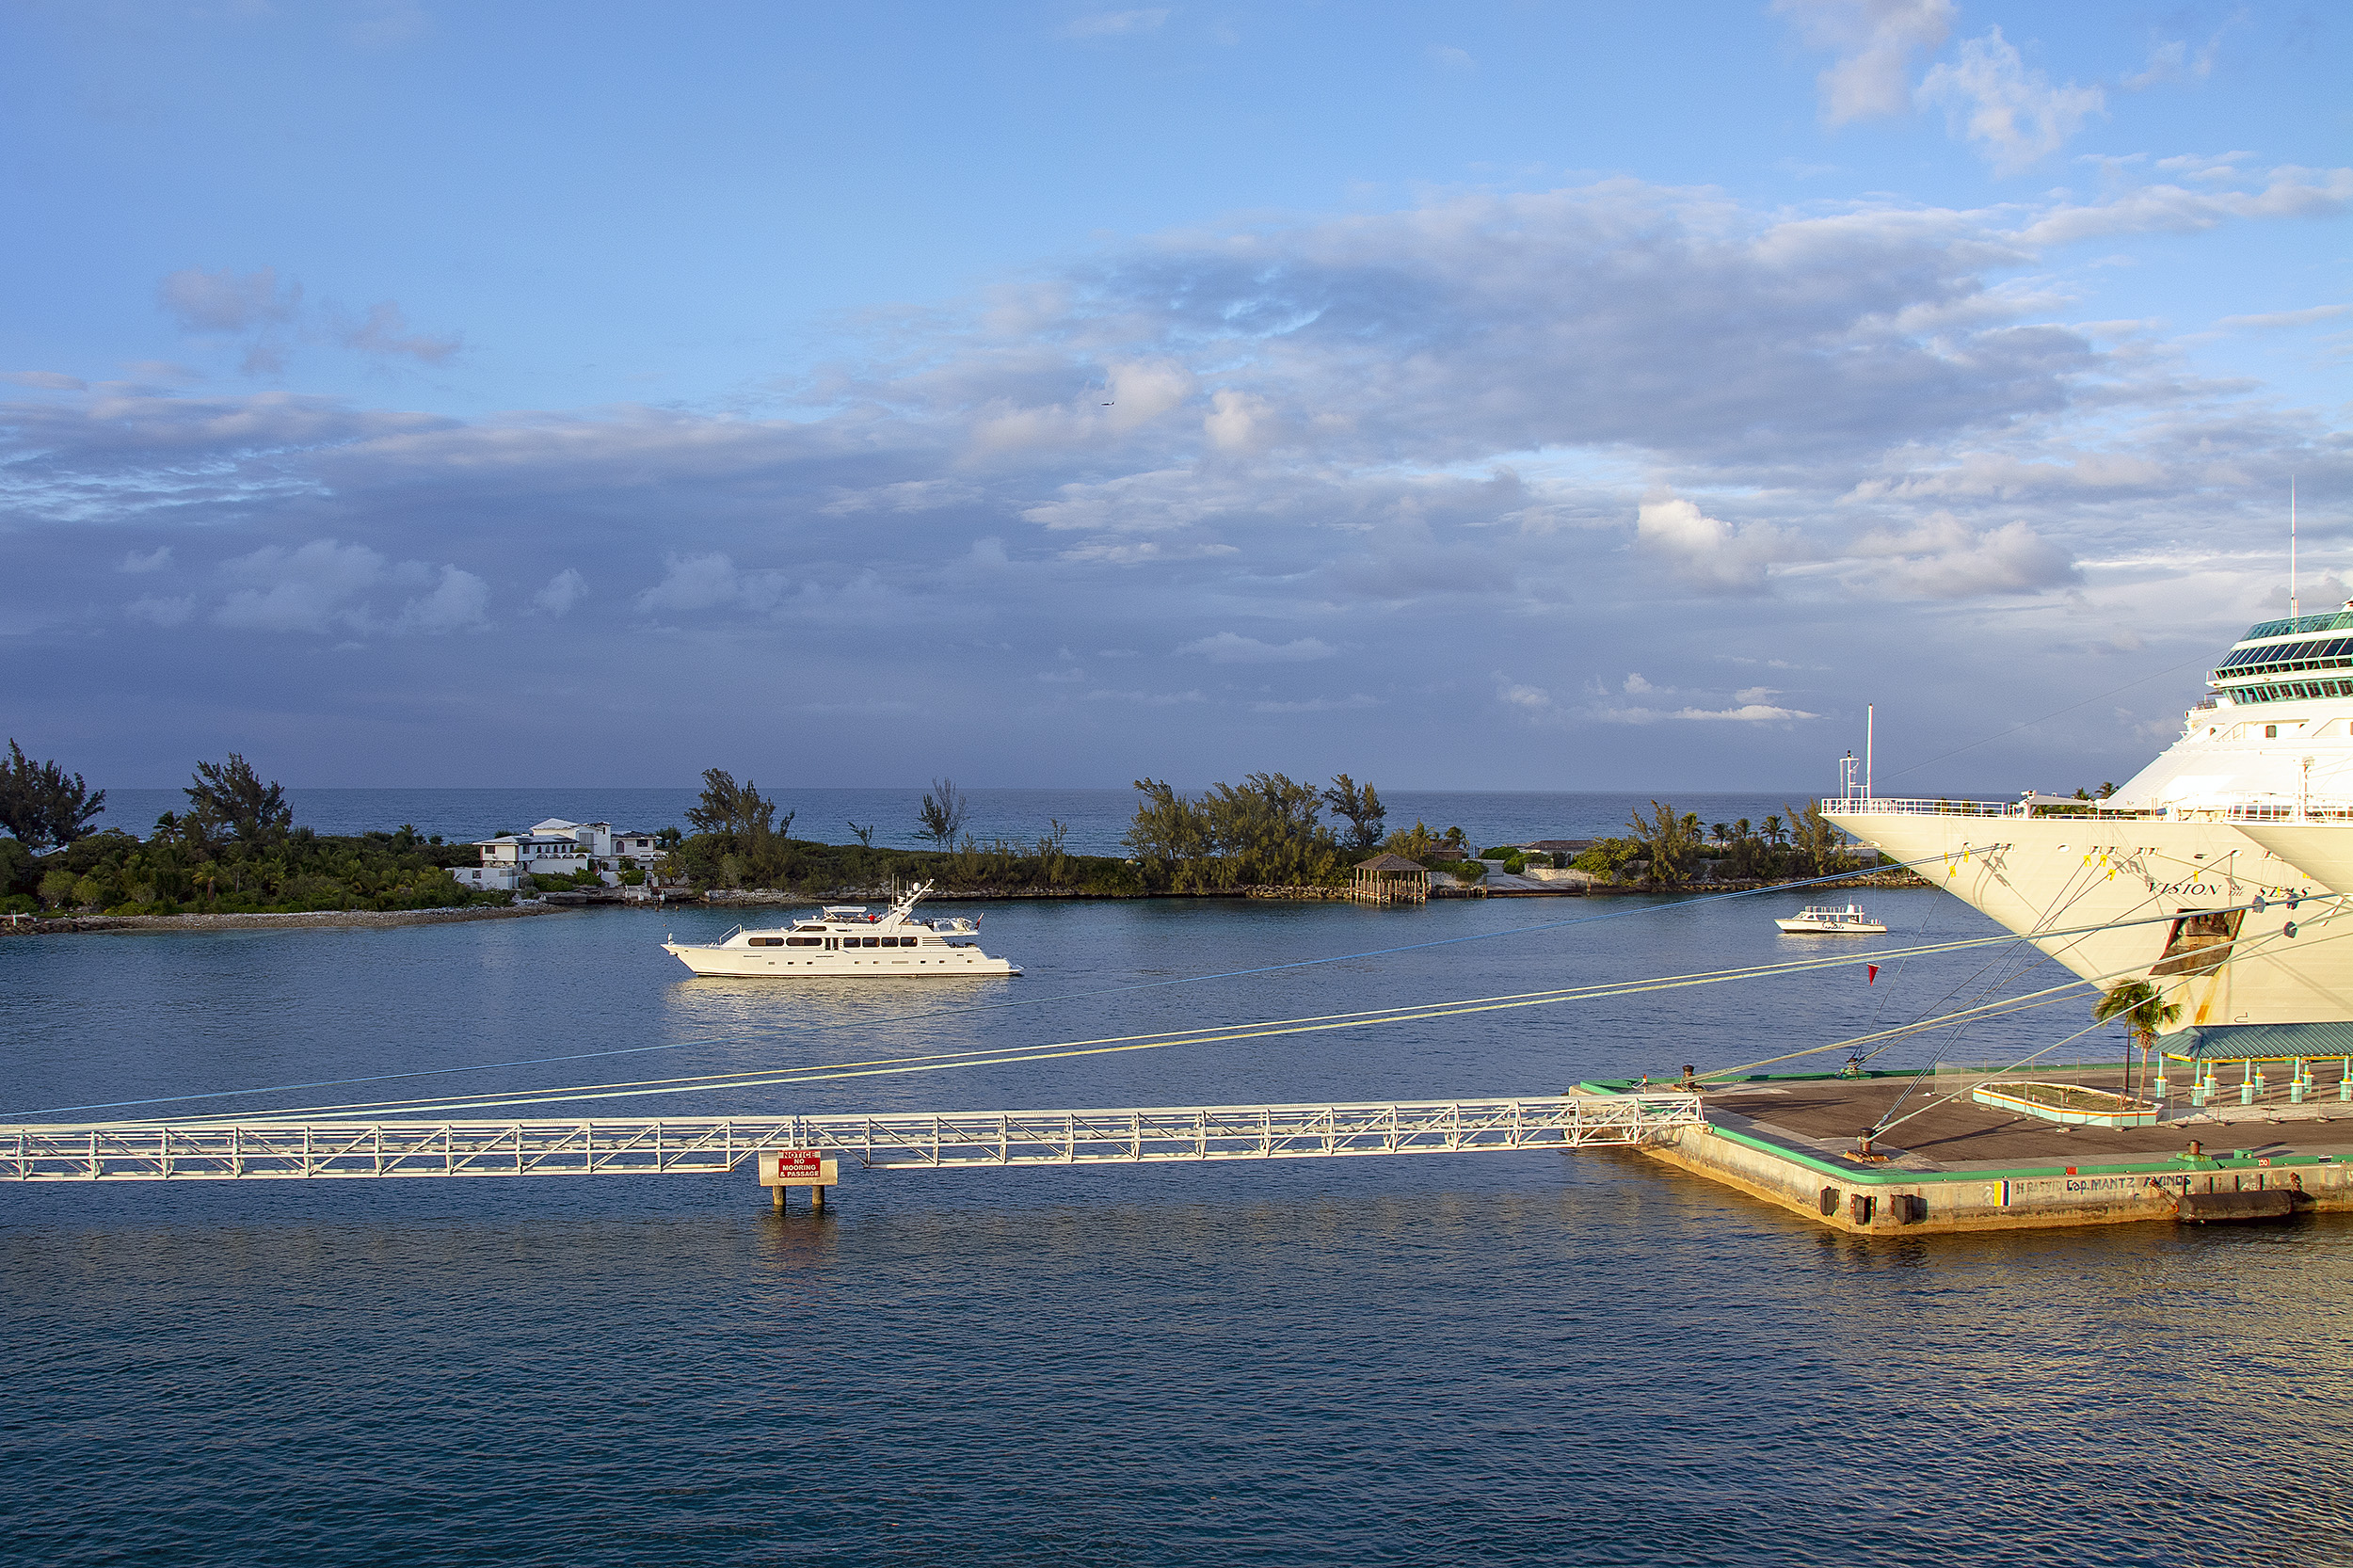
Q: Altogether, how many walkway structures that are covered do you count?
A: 1